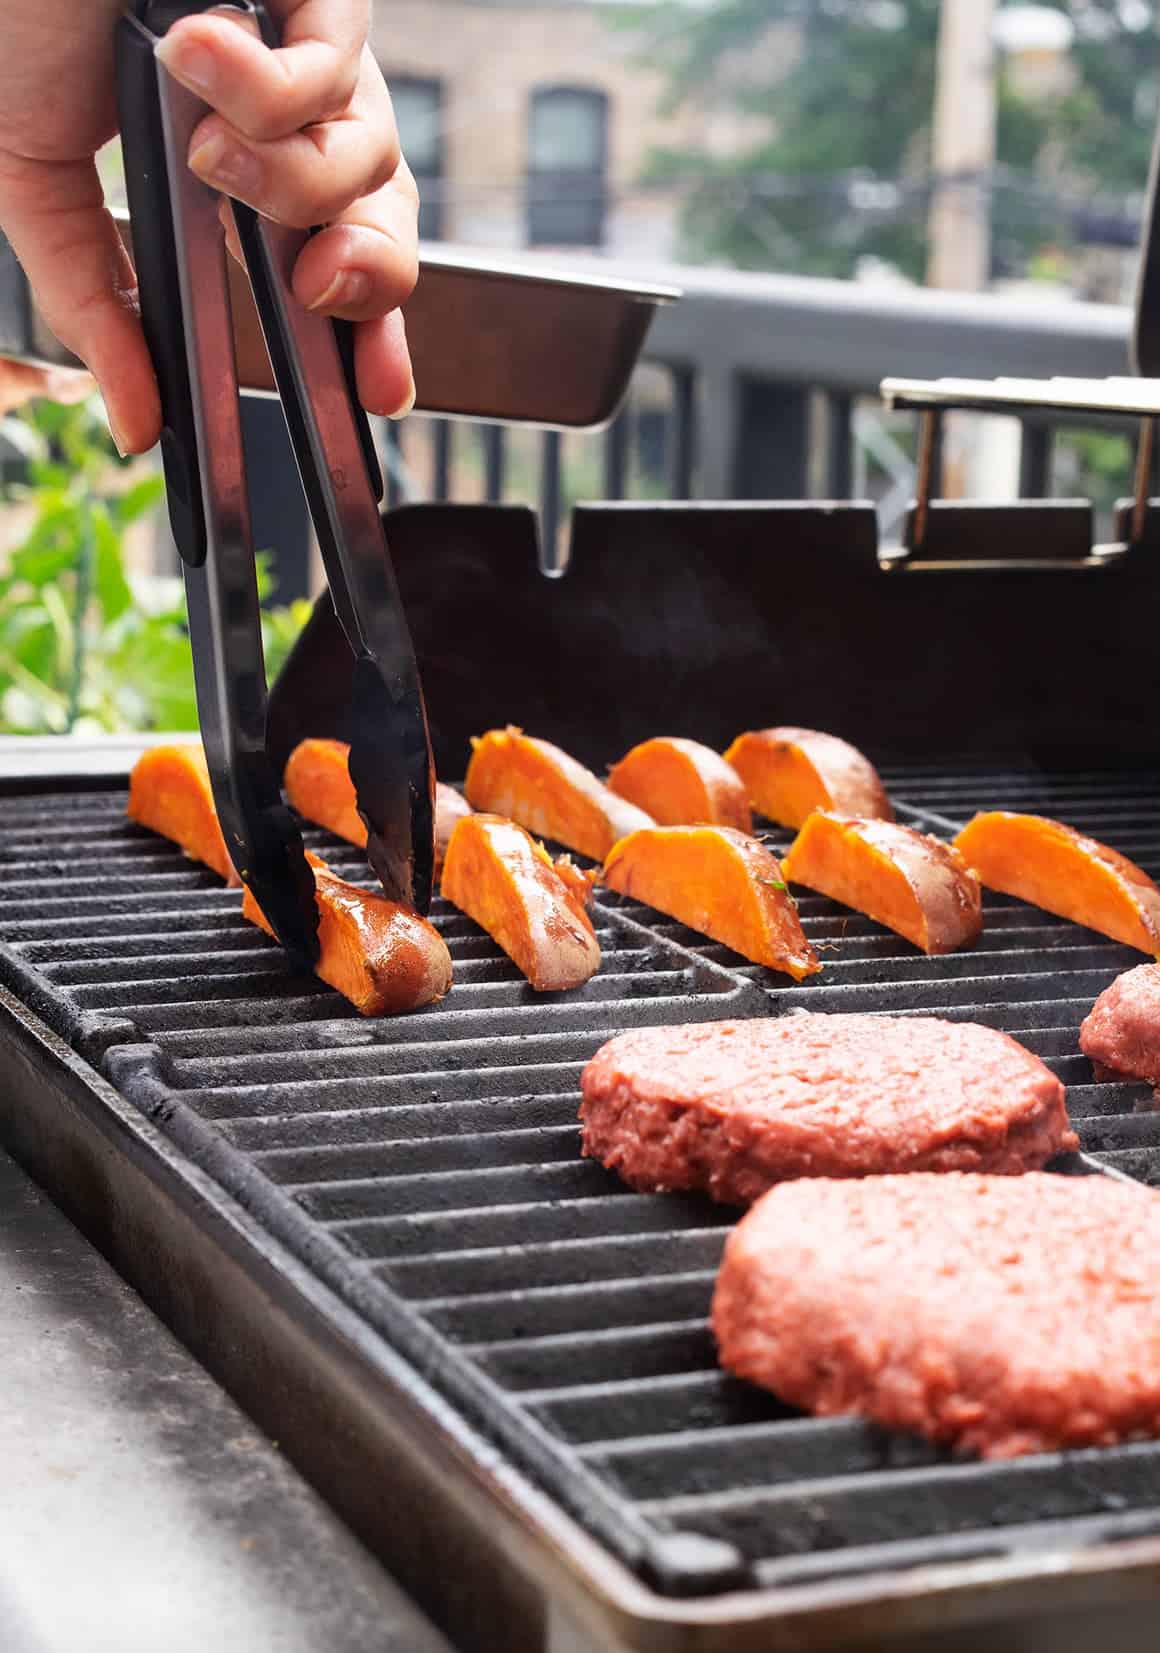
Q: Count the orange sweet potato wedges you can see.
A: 10